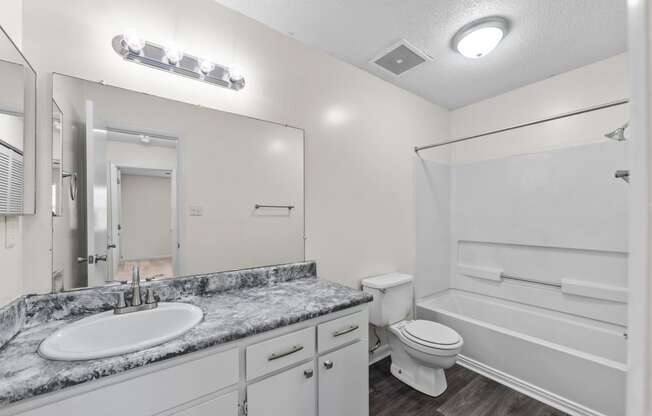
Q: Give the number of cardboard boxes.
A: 0